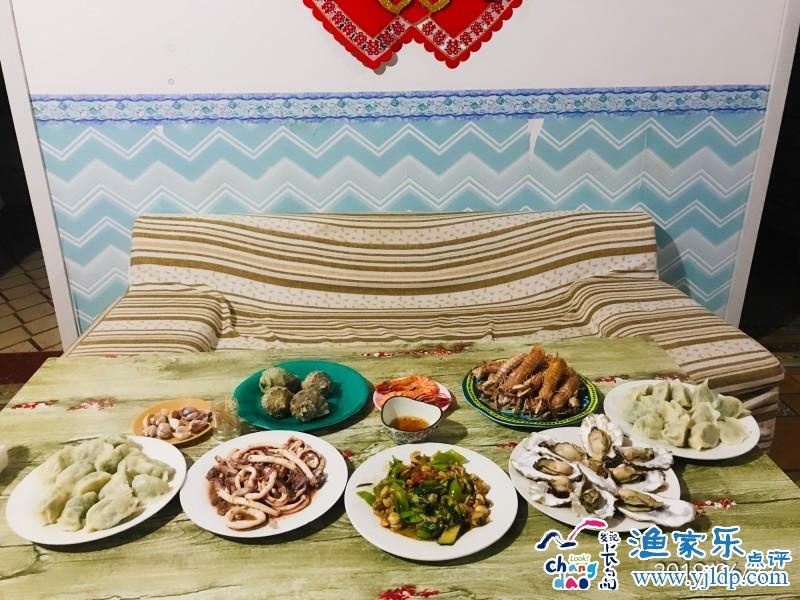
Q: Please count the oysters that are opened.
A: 9